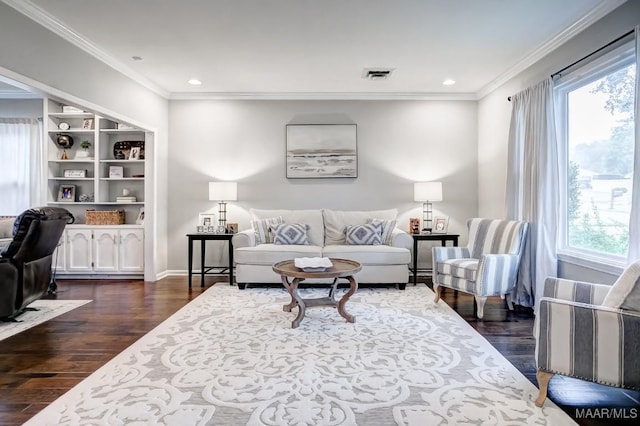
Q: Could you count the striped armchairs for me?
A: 2